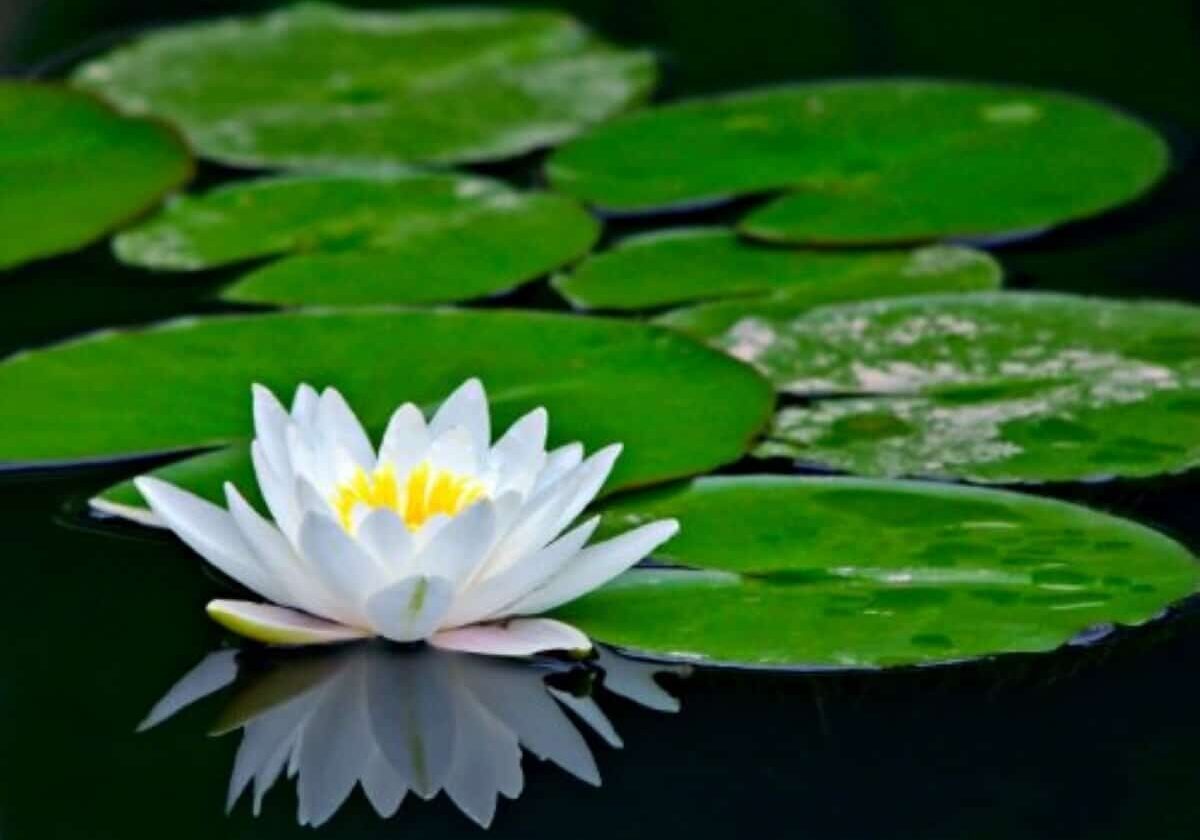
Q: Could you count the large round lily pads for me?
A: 8